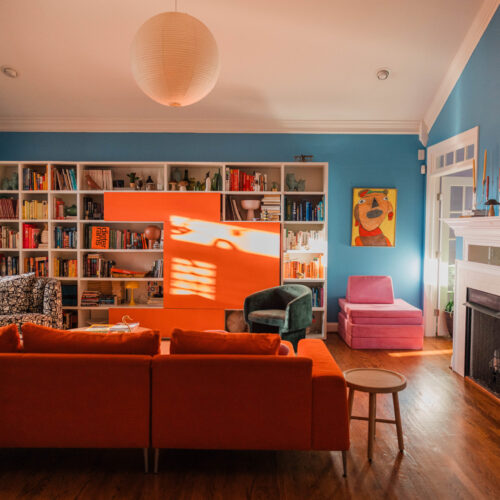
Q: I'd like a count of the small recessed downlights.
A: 2